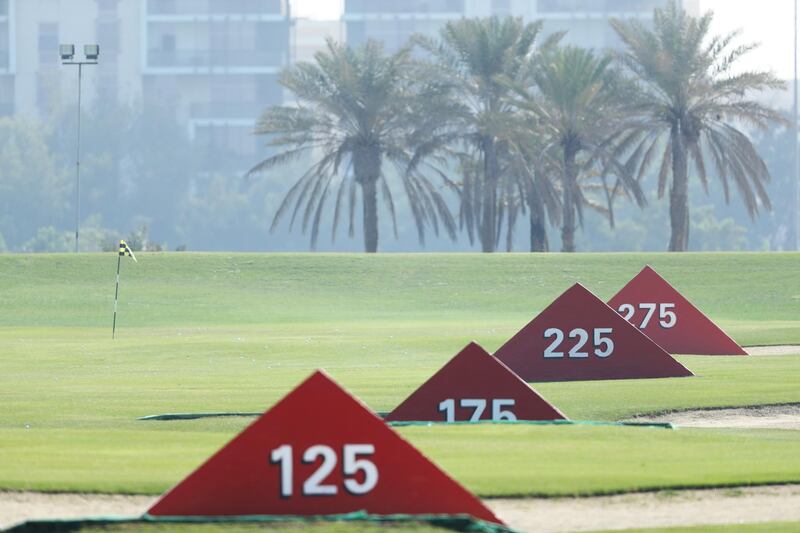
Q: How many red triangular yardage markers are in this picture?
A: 4